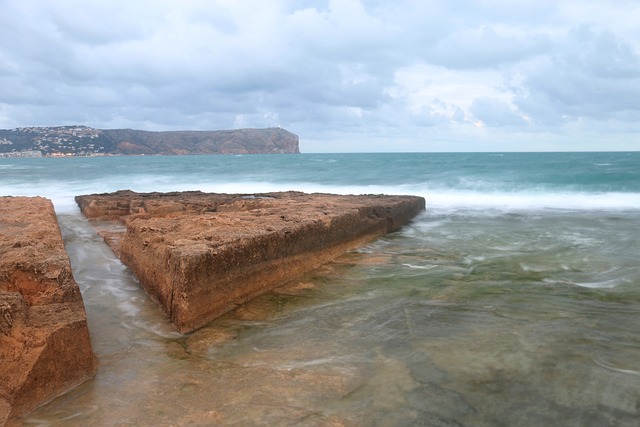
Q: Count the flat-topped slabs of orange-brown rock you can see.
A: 2